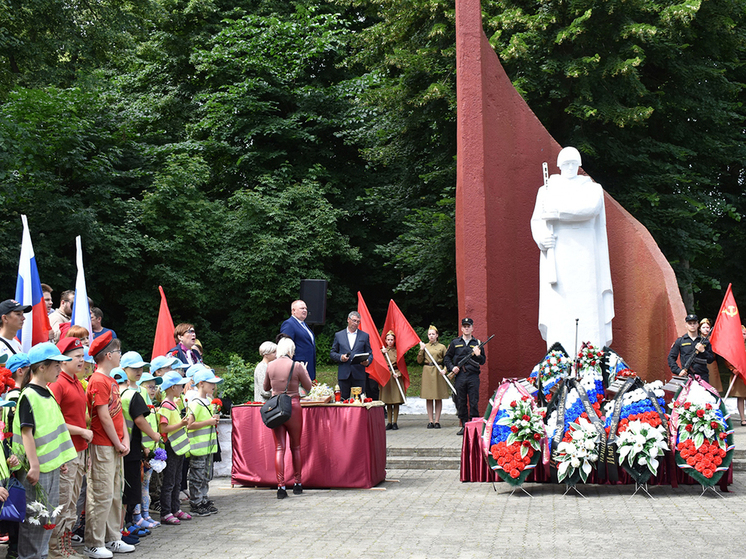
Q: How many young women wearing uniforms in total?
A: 4